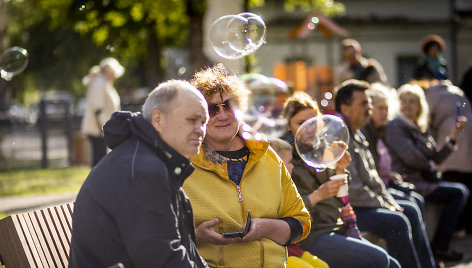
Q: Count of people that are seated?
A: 7